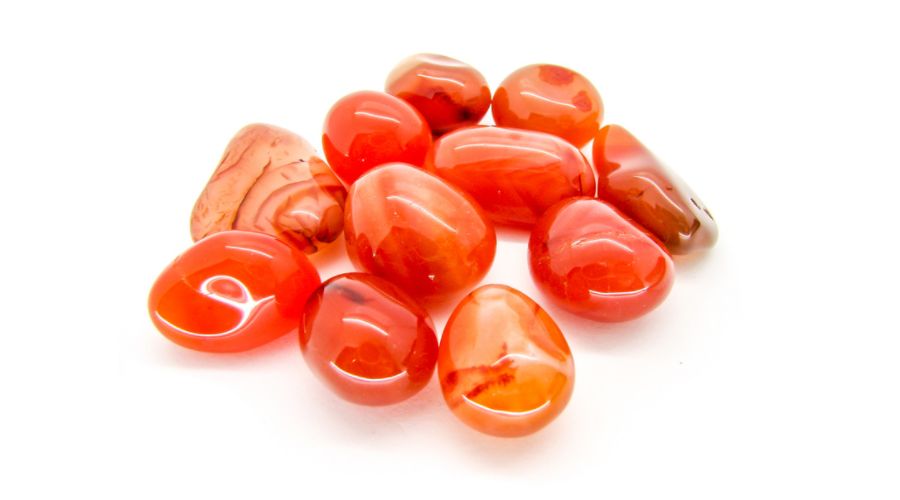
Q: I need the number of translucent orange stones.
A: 11